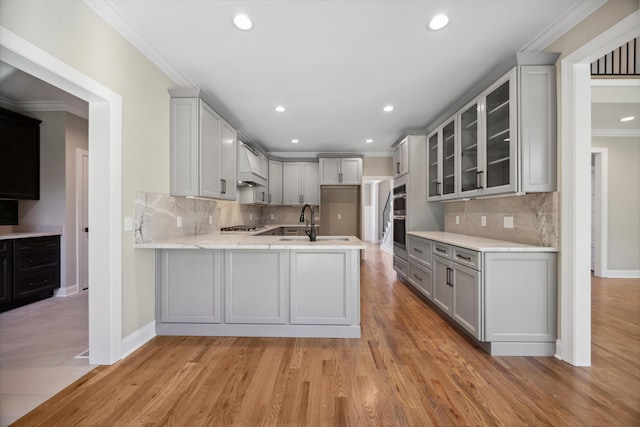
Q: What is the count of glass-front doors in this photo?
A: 4